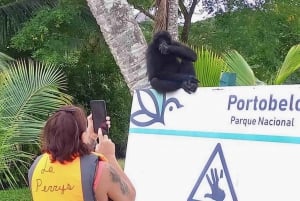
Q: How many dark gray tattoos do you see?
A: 1